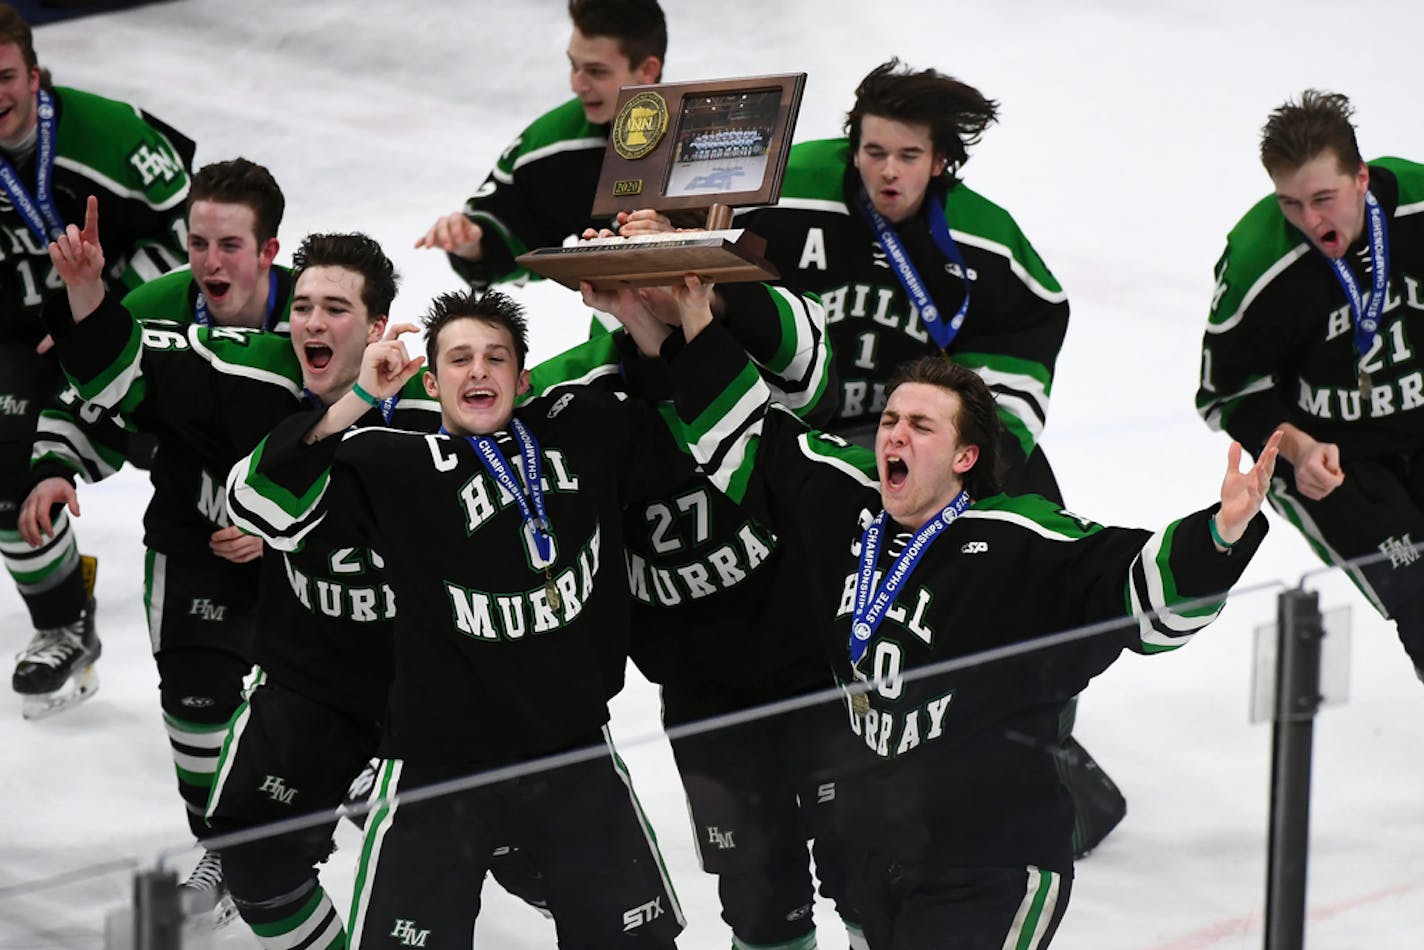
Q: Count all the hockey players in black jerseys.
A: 9